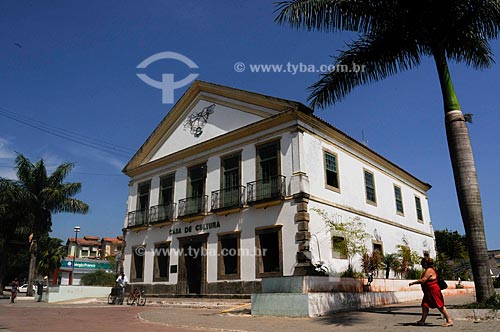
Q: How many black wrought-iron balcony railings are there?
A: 5